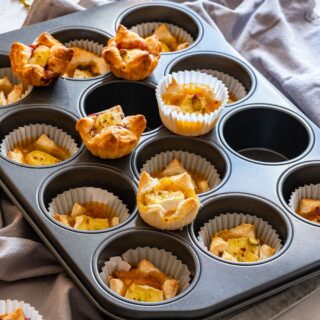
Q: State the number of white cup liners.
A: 12